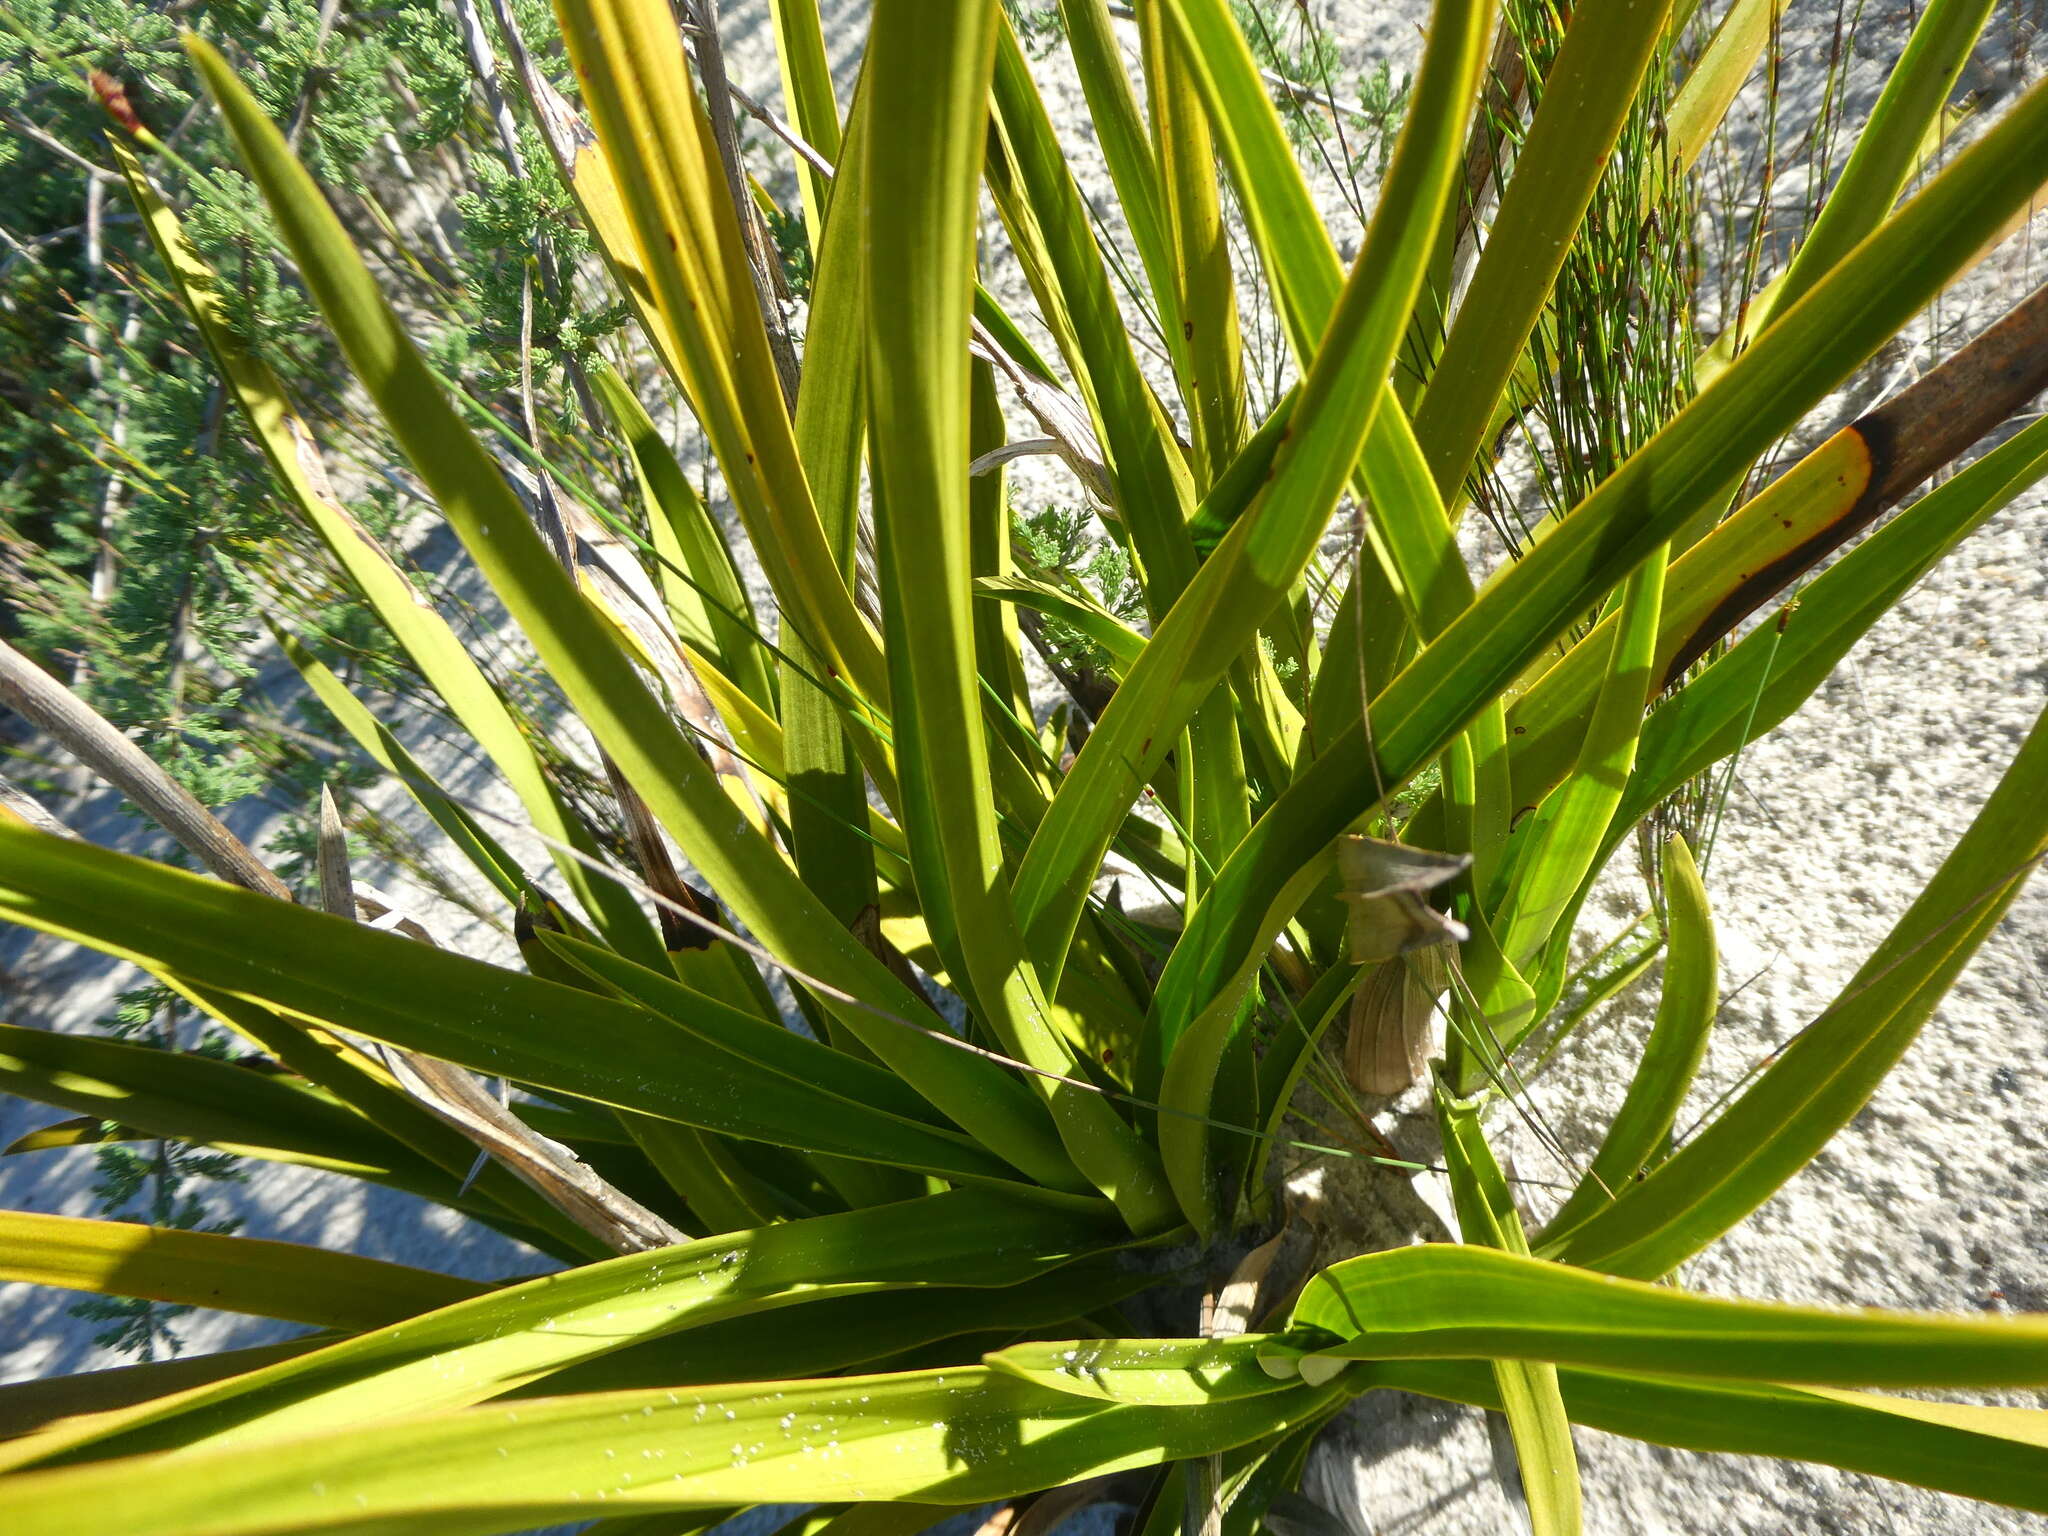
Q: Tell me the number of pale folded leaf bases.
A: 2